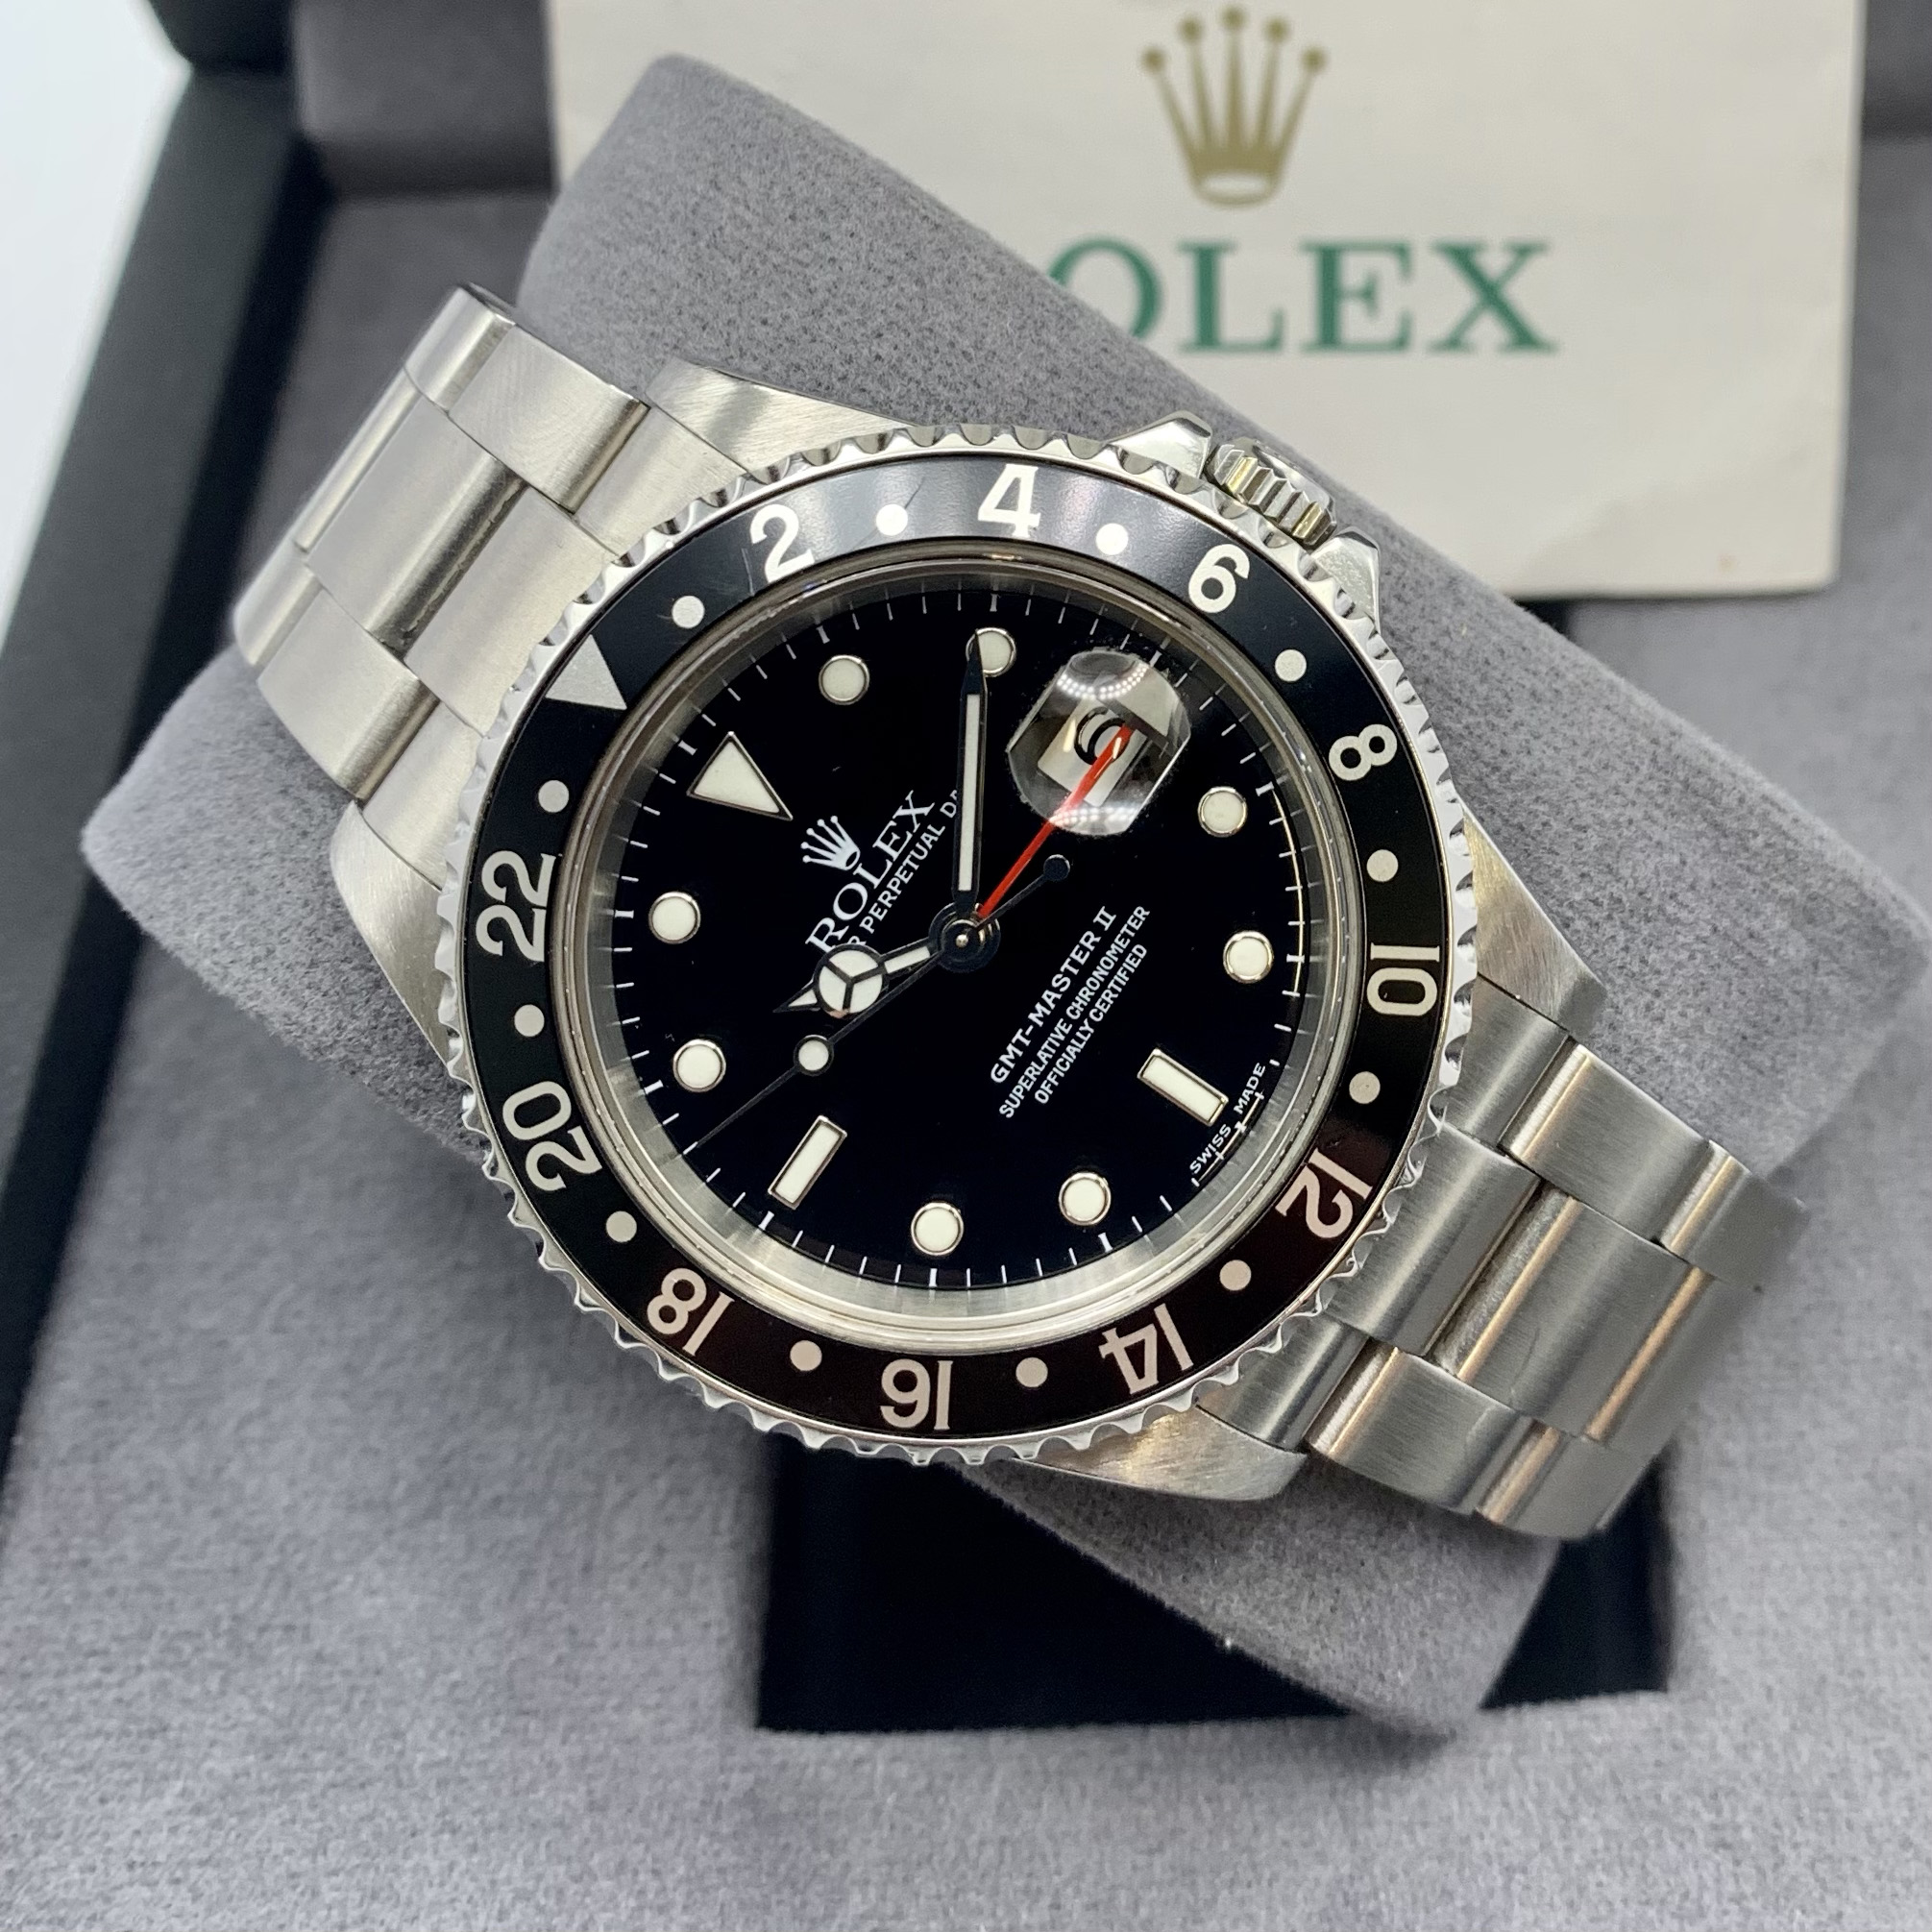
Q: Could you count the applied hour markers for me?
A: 11